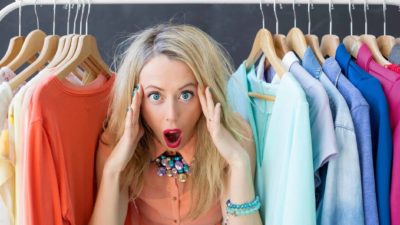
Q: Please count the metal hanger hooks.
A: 15